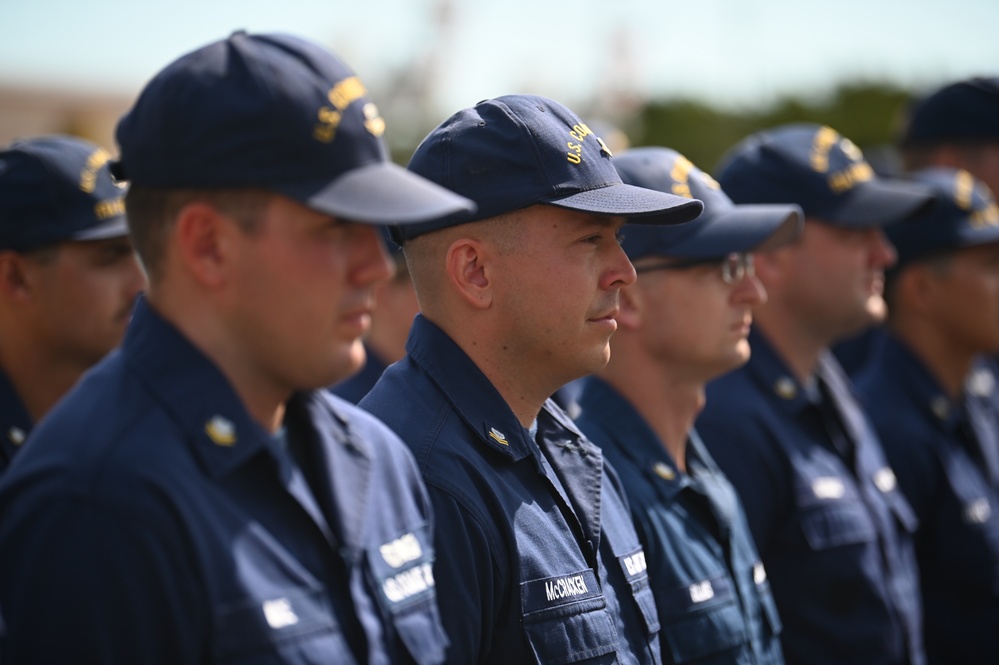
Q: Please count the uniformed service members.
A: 8